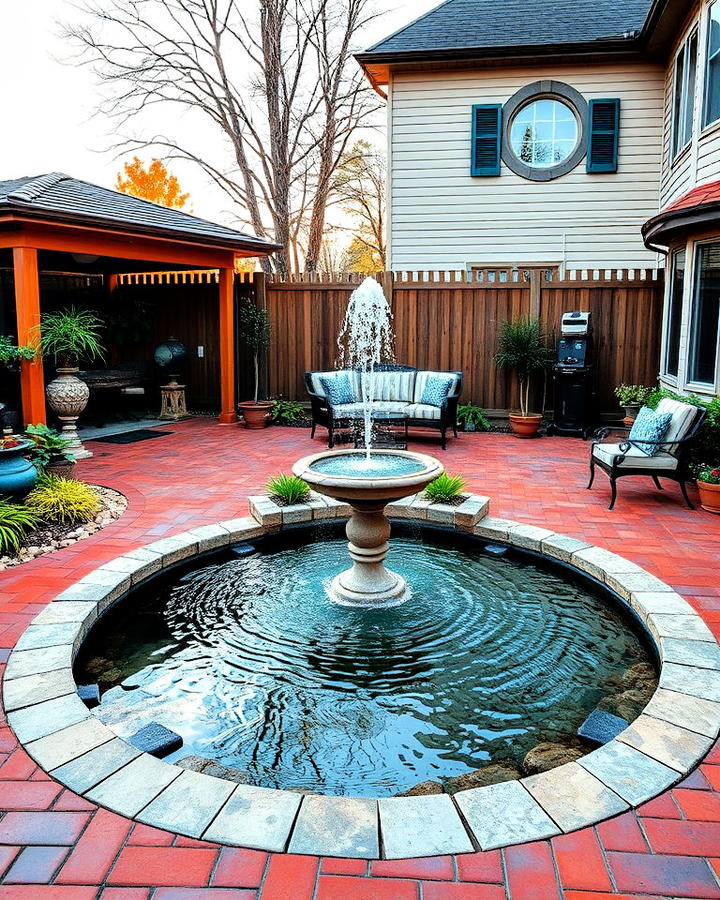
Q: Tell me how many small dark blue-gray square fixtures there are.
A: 5